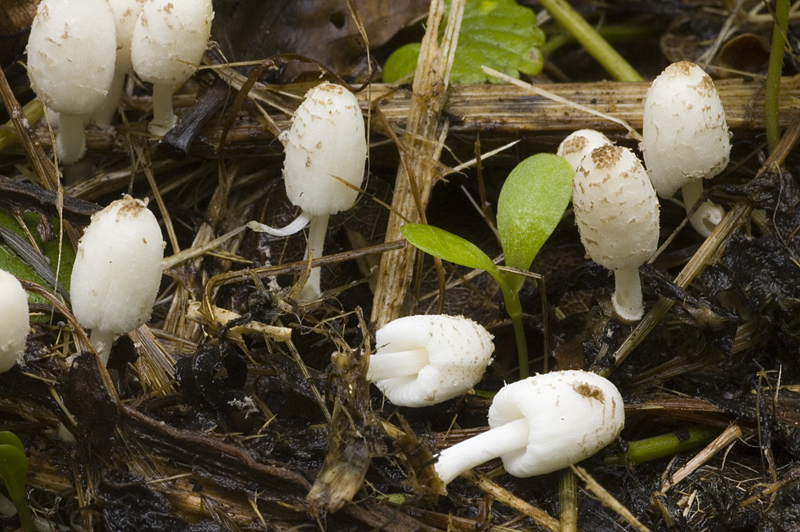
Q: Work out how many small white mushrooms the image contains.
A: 11